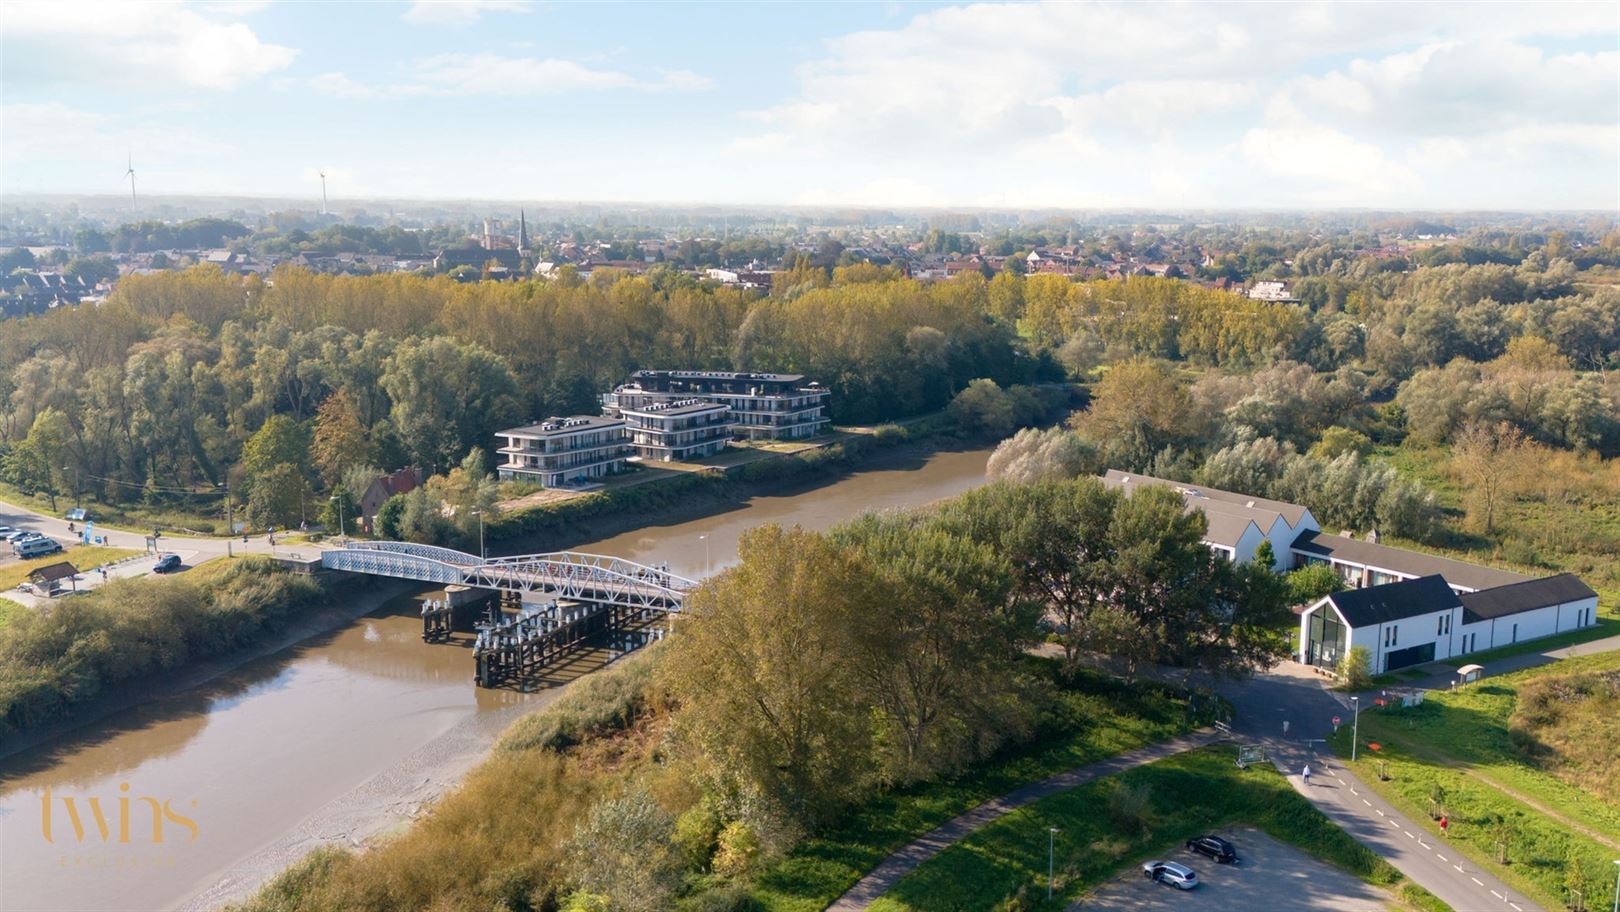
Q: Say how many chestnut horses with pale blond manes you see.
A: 0